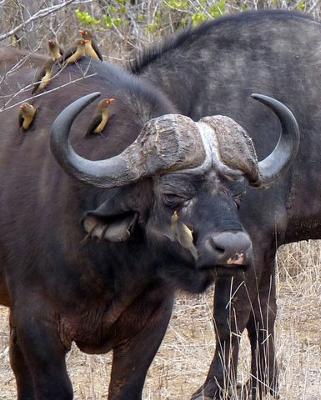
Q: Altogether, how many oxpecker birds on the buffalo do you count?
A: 7